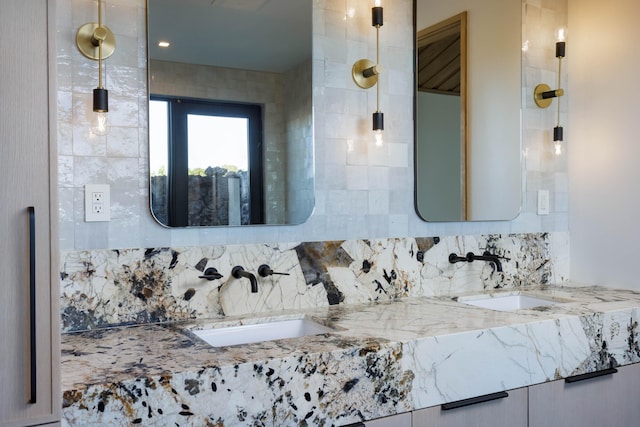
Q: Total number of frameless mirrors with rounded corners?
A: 2